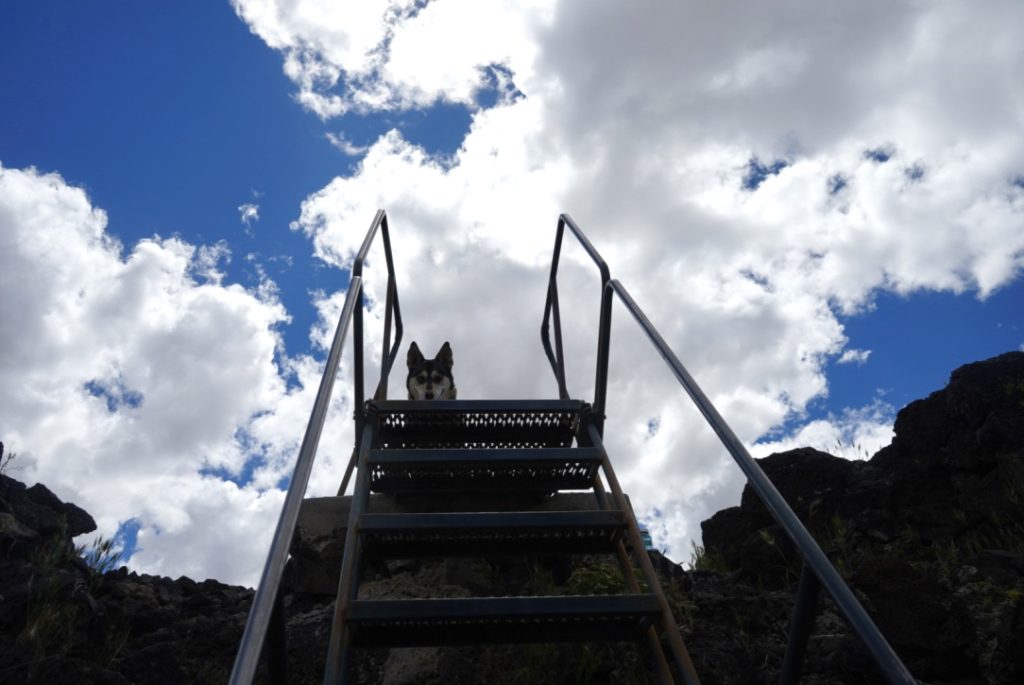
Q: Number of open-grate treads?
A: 4